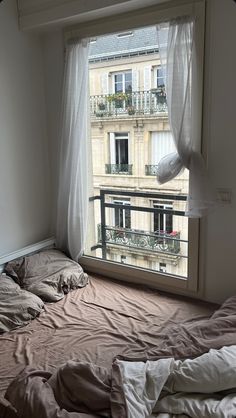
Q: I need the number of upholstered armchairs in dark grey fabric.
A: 0